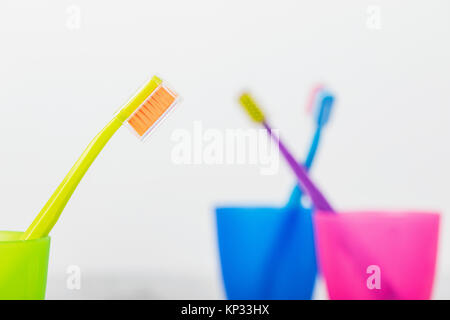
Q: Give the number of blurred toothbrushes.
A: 2